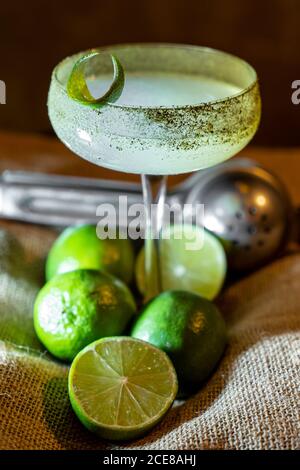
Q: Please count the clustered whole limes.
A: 3